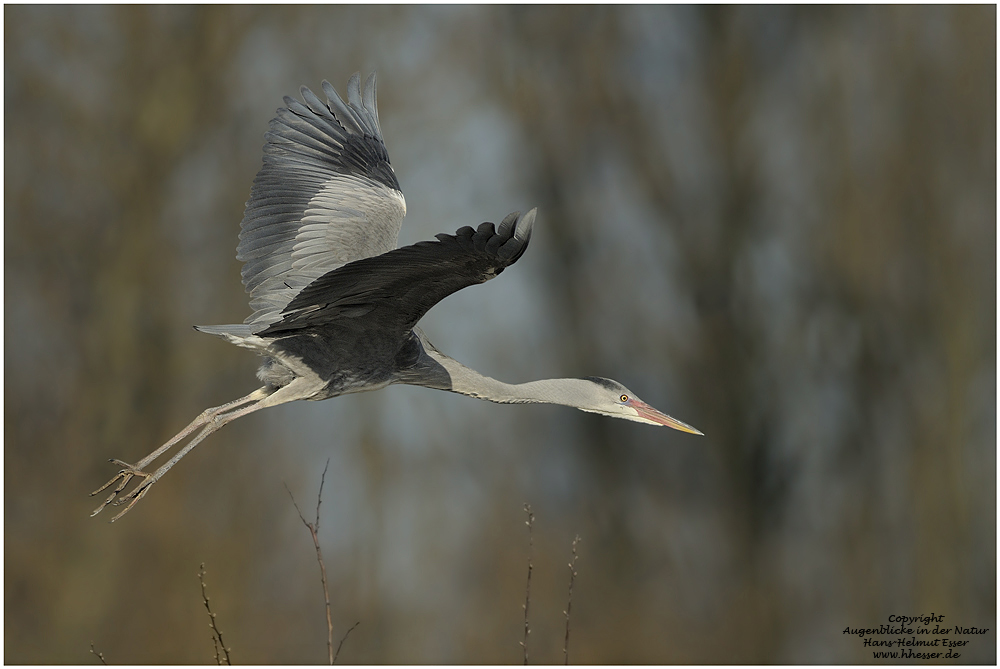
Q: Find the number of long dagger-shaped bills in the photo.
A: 1